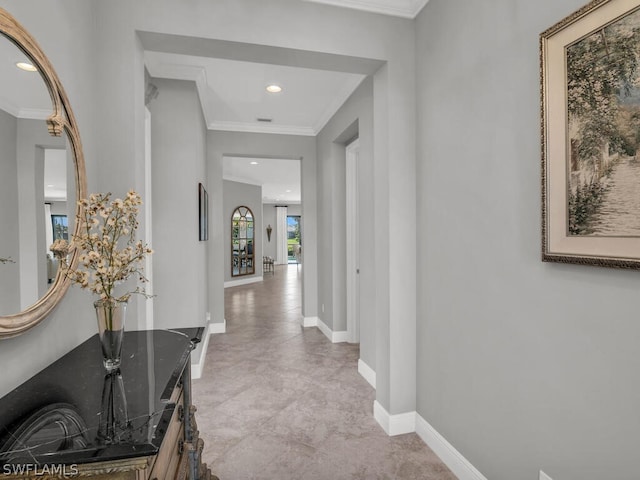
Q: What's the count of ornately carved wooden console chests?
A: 1